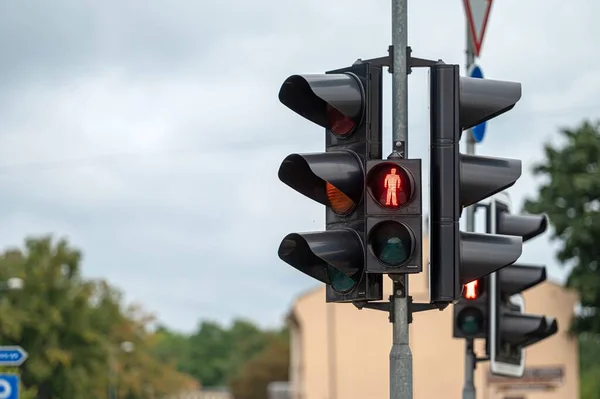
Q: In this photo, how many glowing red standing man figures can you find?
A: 2